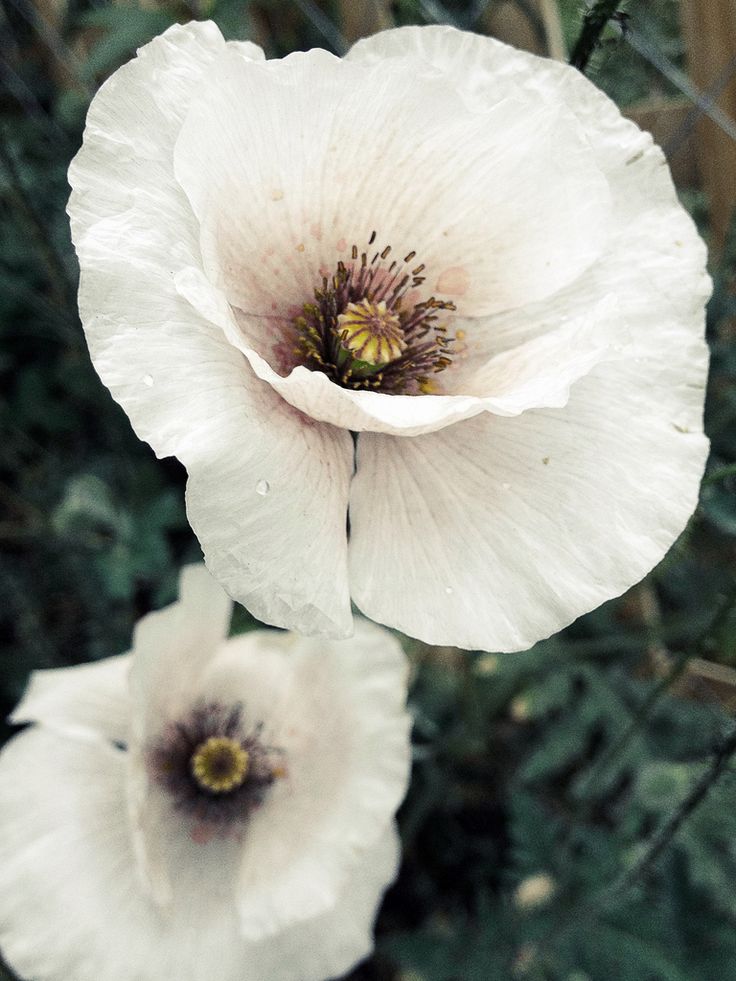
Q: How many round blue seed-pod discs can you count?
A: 0